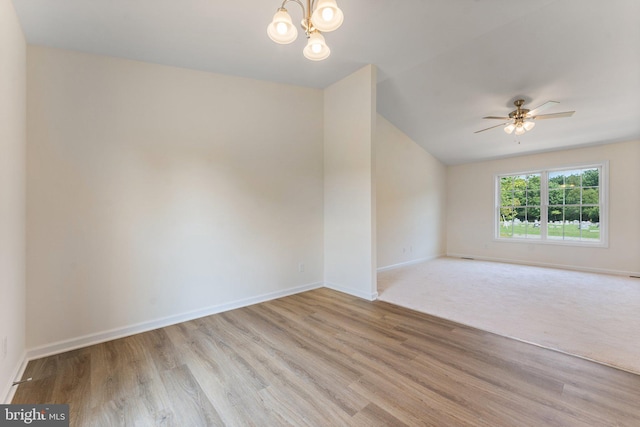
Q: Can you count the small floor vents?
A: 2